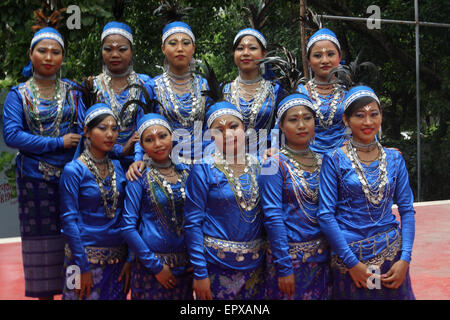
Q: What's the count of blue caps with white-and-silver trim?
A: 10